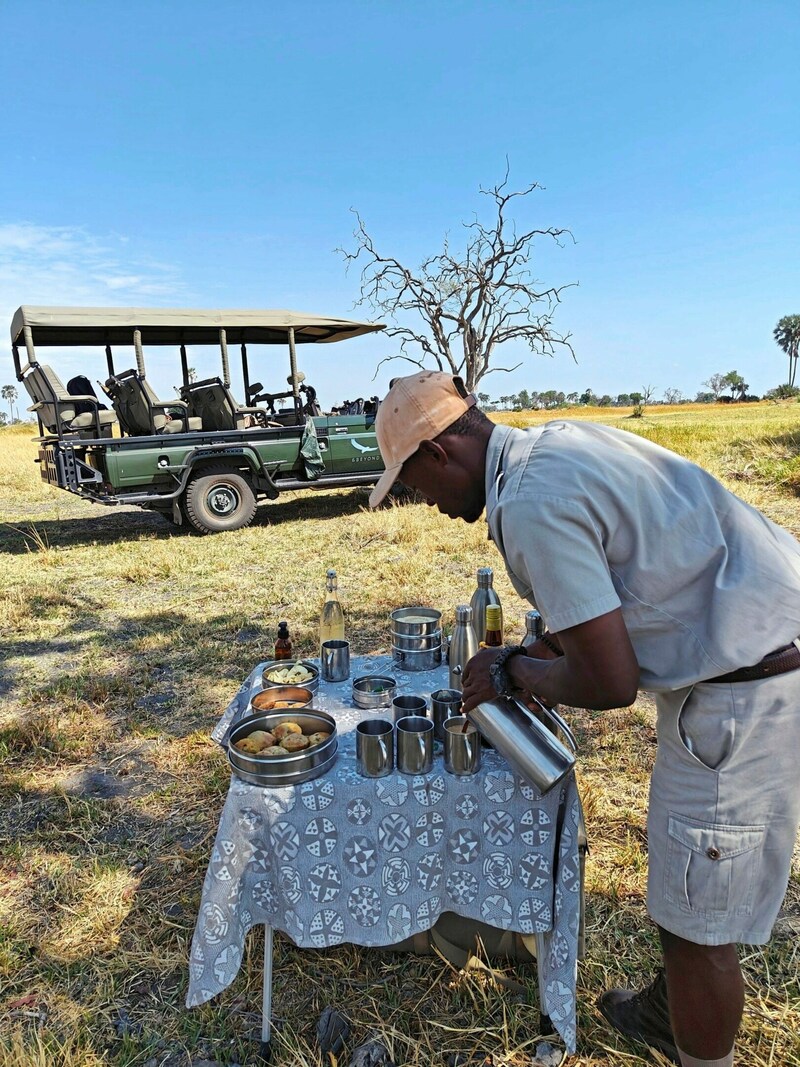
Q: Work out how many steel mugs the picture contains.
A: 6